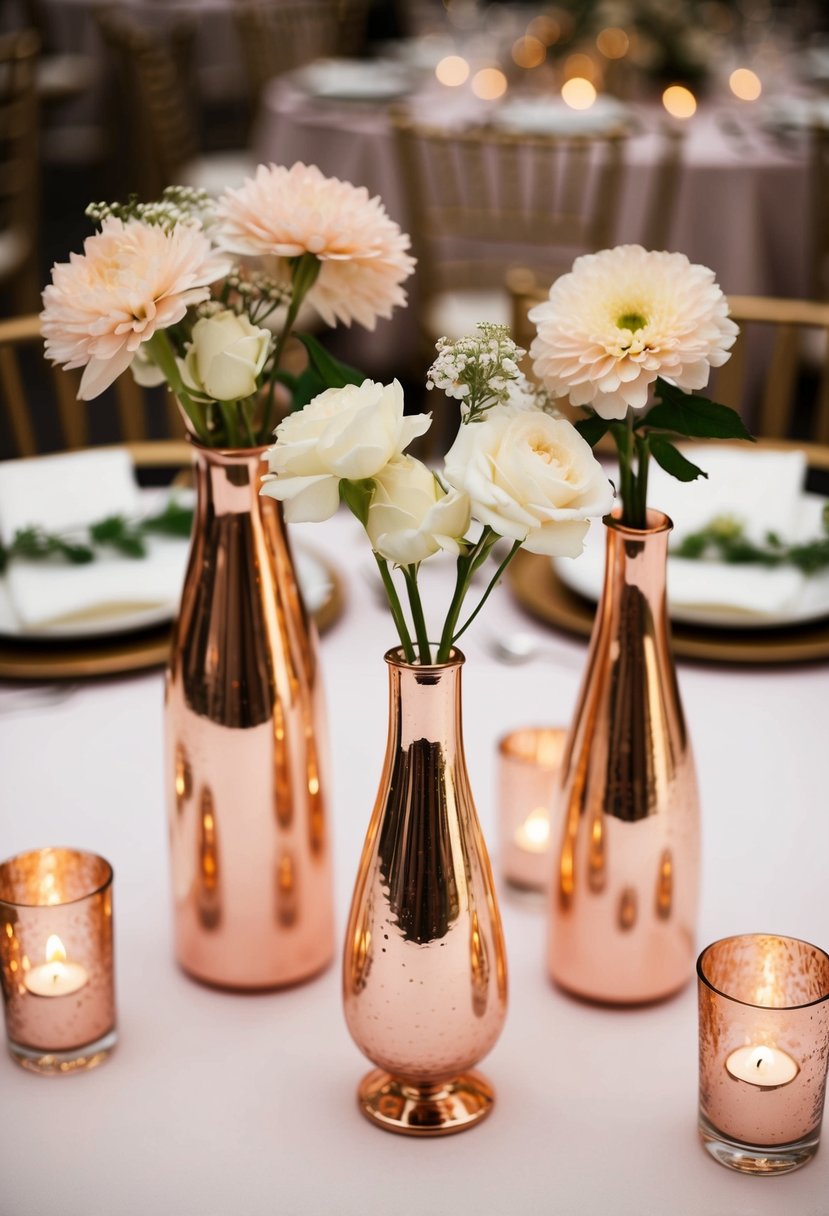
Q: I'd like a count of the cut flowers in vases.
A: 7